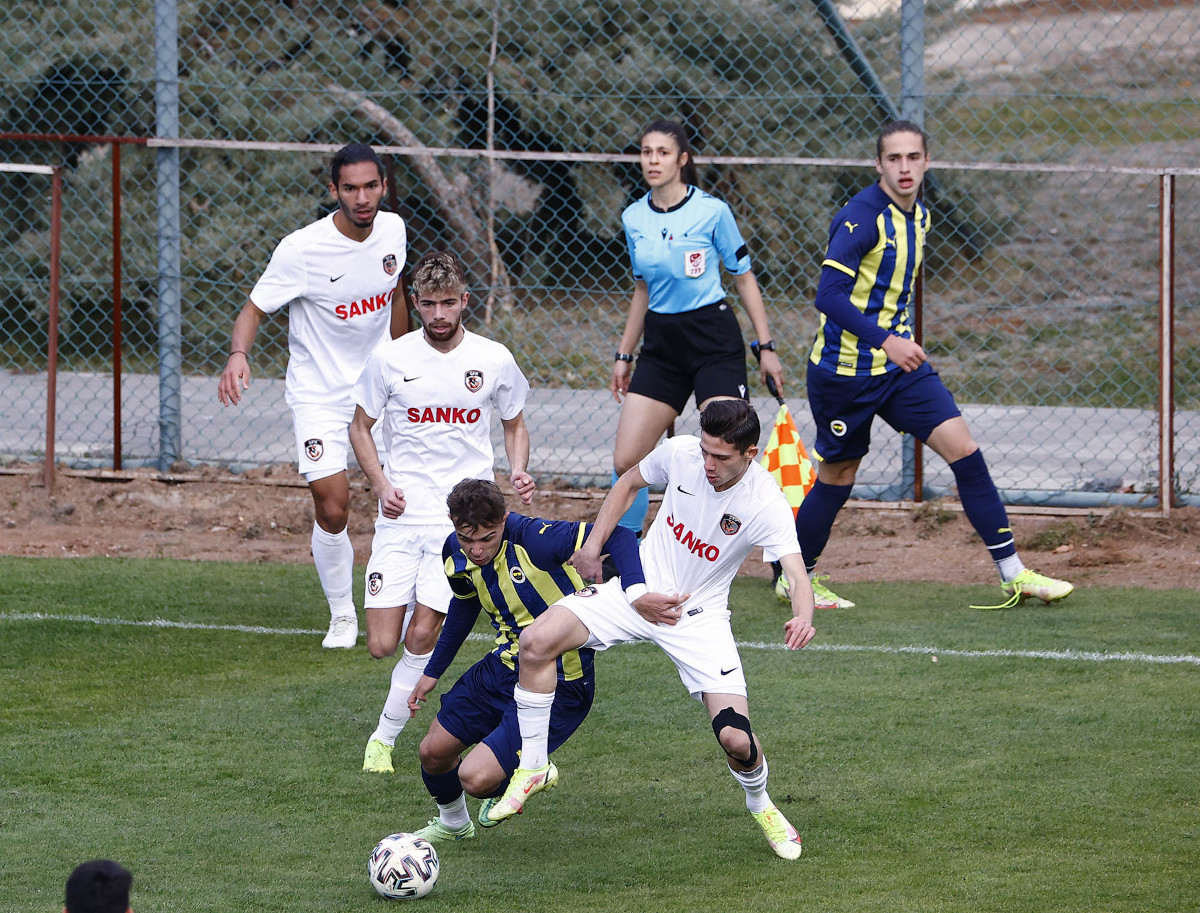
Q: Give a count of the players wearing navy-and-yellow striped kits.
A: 2